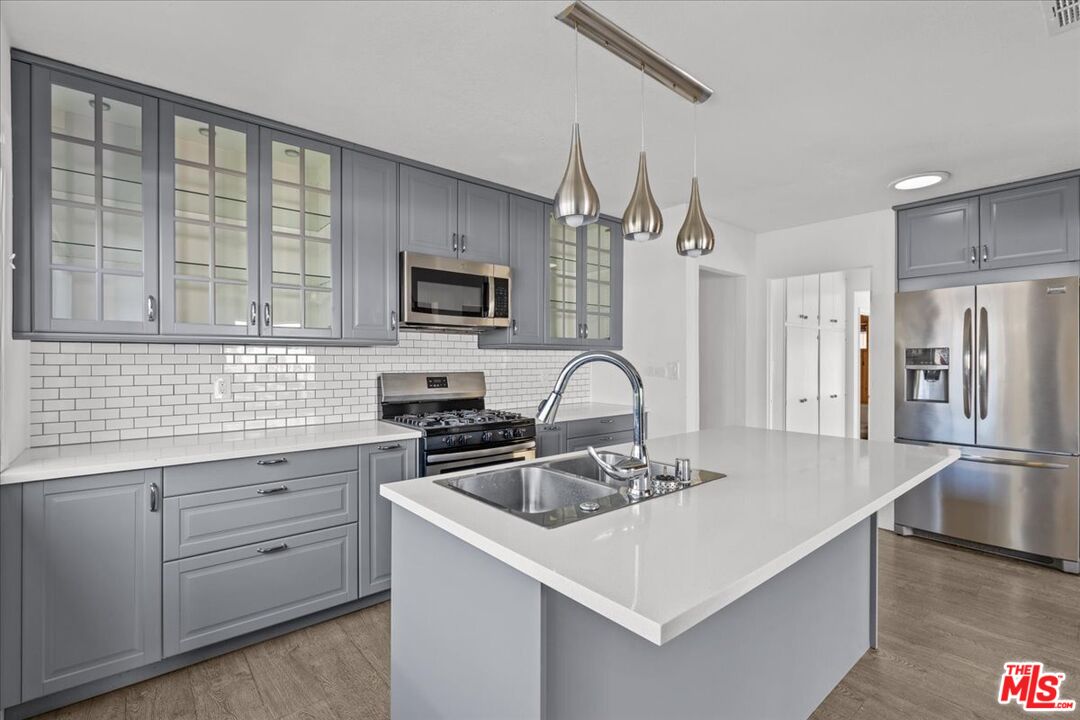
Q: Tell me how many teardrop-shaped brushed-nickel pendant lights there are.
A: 3